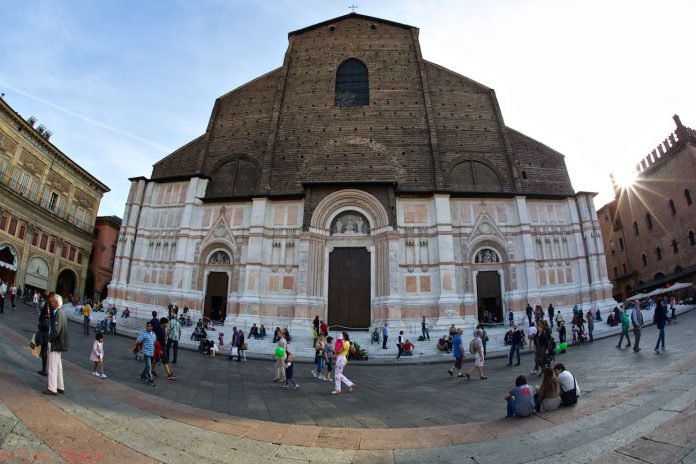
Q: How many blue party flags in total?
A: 0